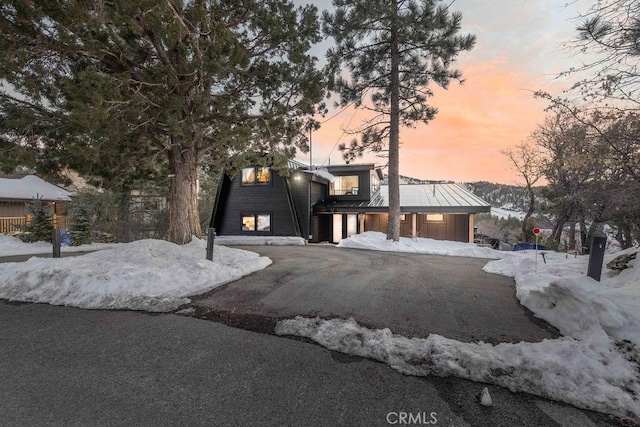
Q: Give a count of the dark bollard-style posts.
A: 3